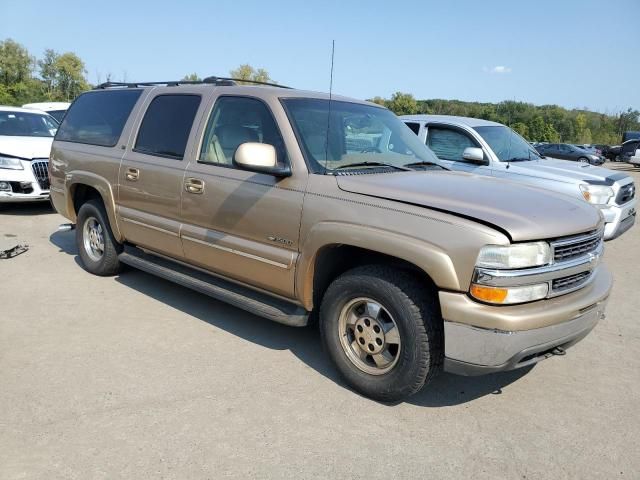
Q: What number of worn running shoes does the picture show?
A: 0